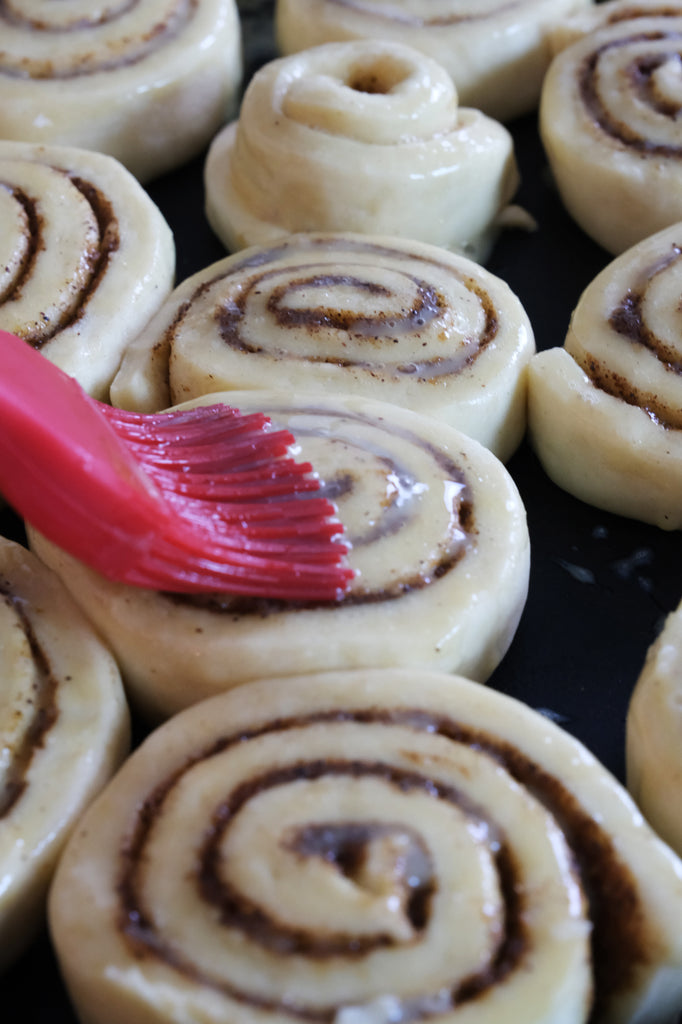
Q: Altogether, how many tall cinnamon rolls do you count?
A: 1